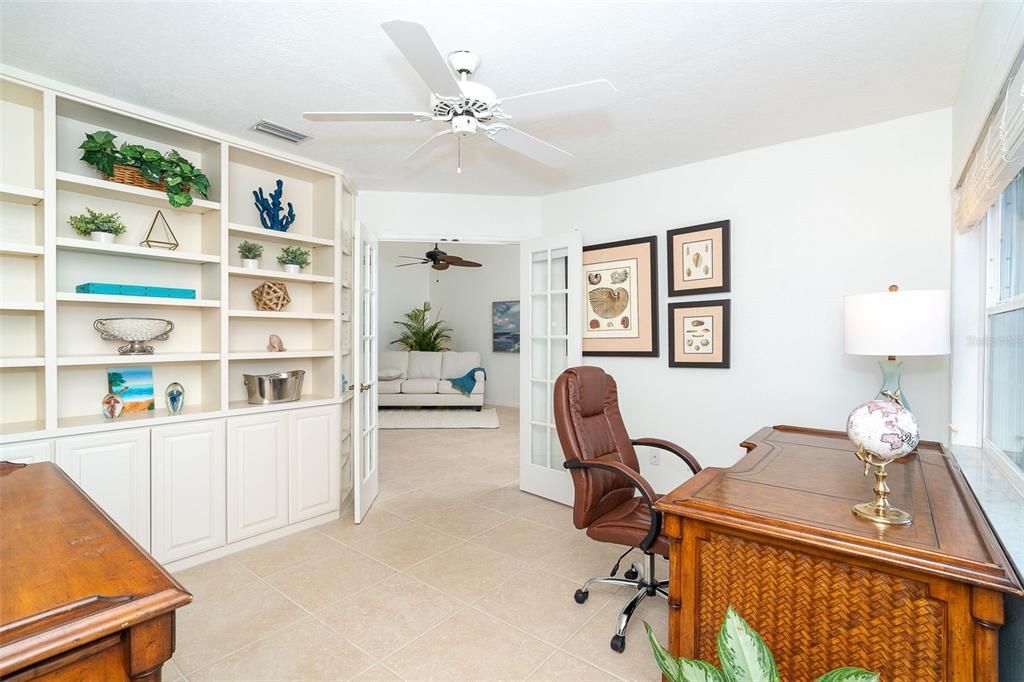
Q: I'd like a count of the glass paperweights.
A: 2